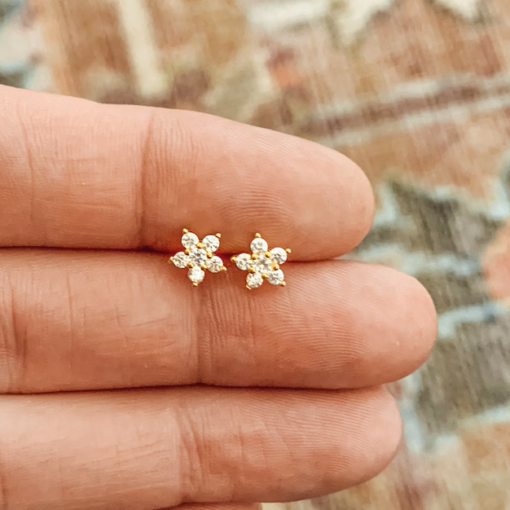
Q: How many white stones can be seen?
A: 12